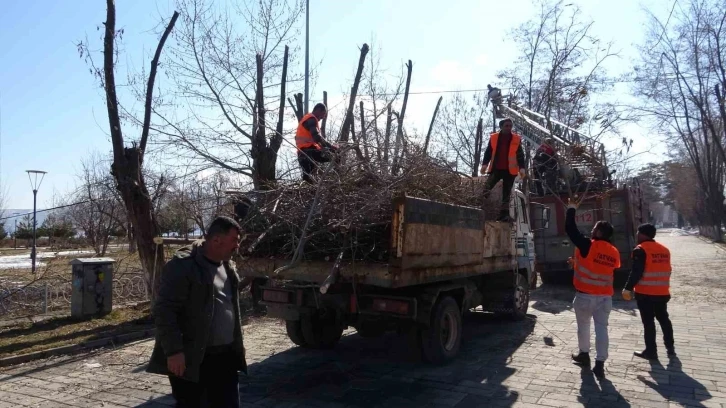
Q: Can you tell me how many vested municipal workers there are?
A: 4